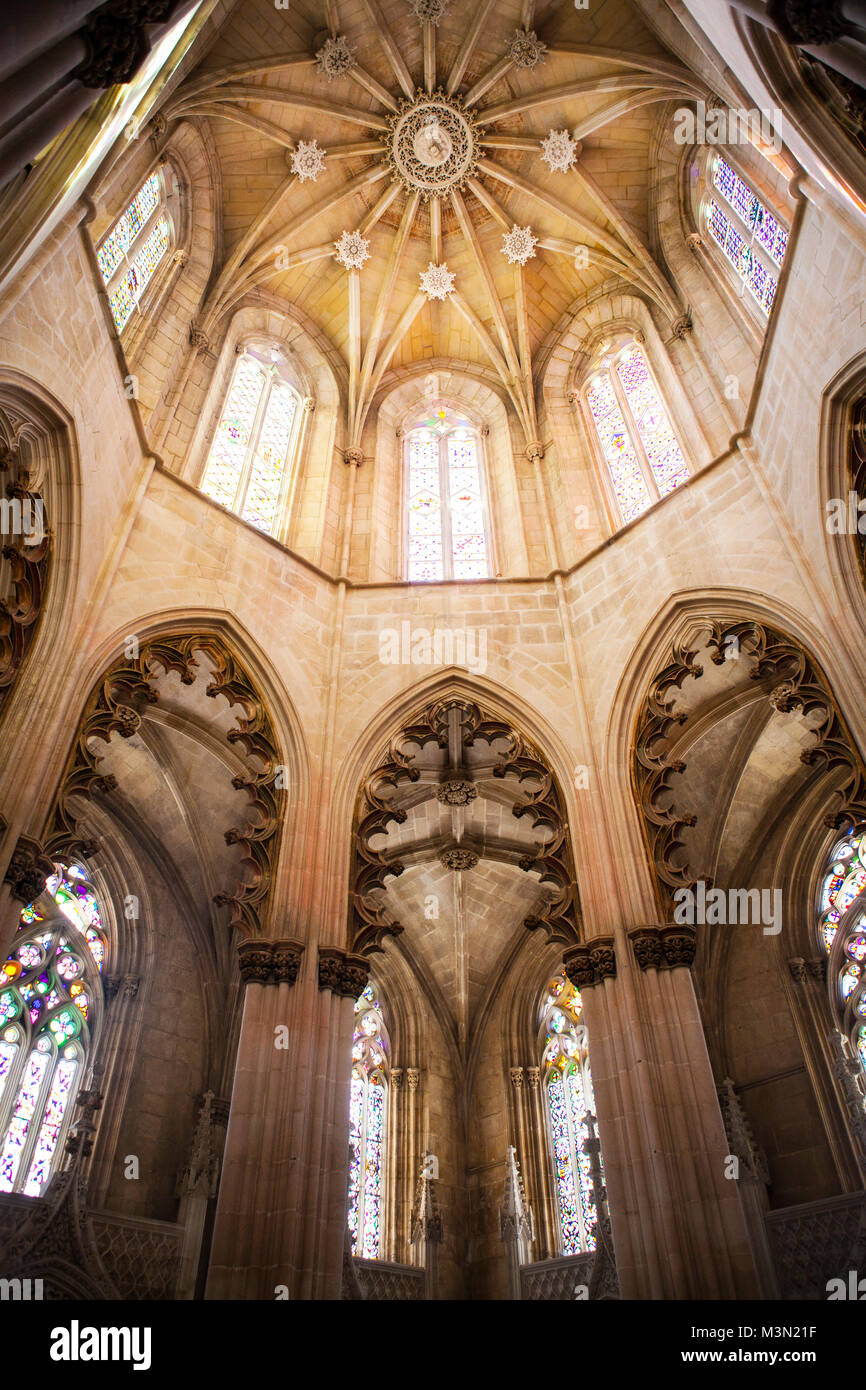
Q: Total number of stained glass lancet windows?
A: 9